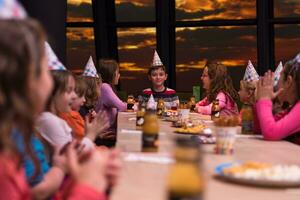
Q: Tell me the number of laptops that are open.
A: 0